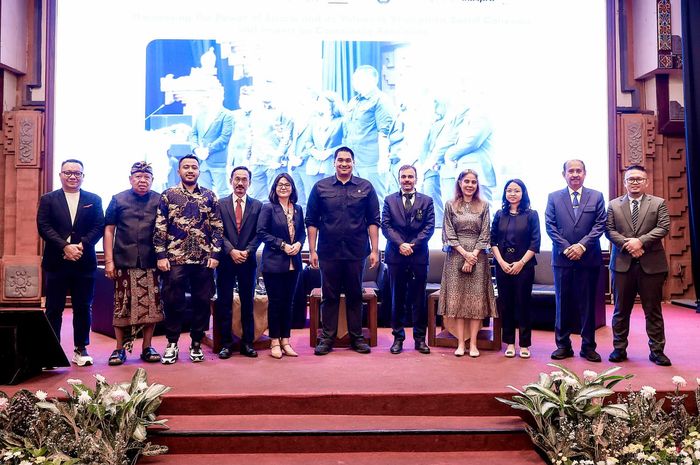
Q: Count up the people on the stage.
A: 11